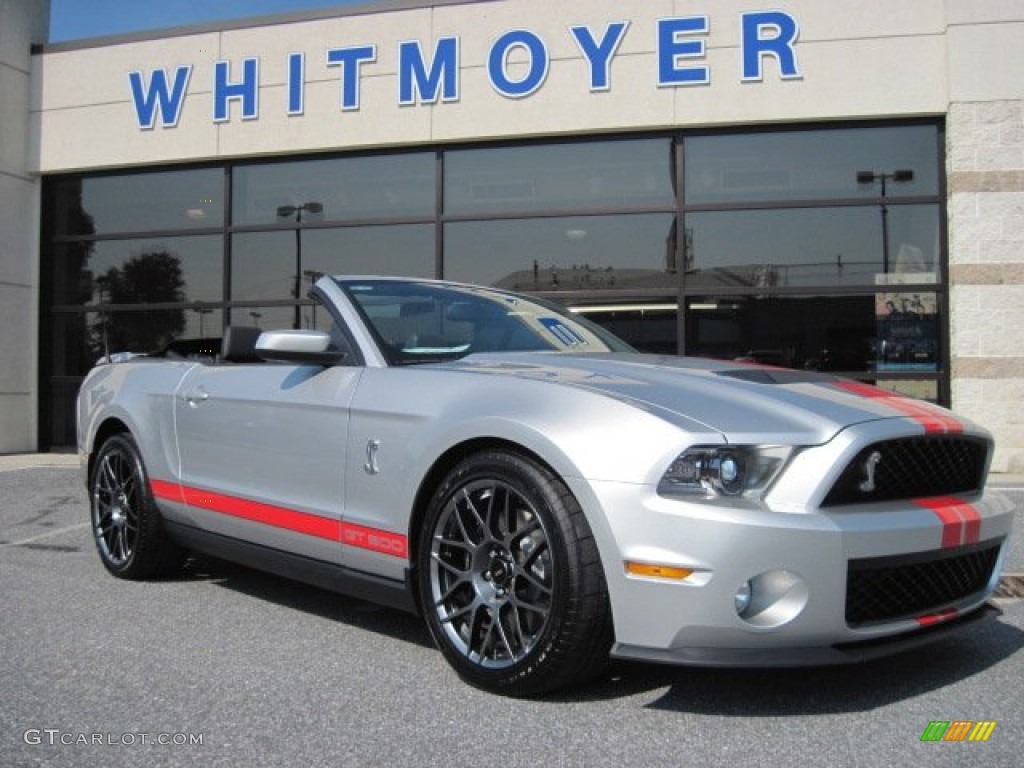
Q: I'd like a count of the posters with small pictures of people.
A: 1